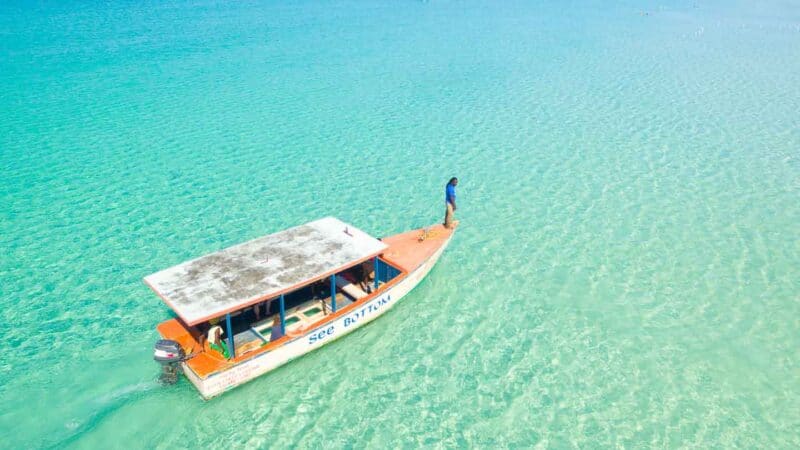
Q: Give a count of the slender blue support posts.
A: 4